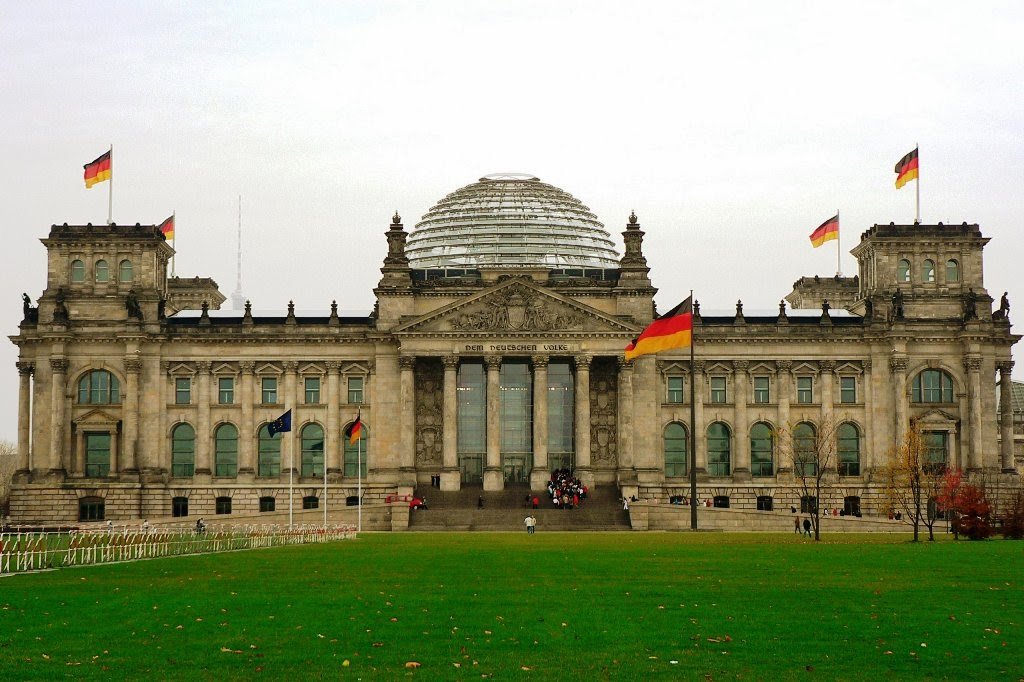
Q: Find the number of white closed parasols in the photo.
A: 0